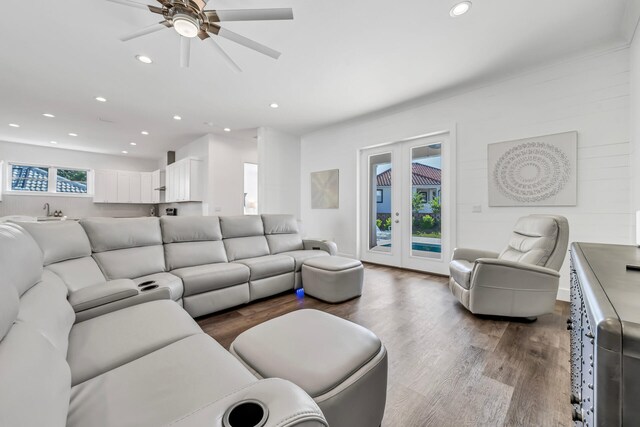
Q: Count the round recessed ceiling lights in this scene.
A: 13